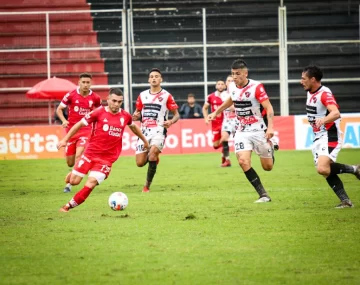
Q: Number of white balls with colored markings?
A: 1